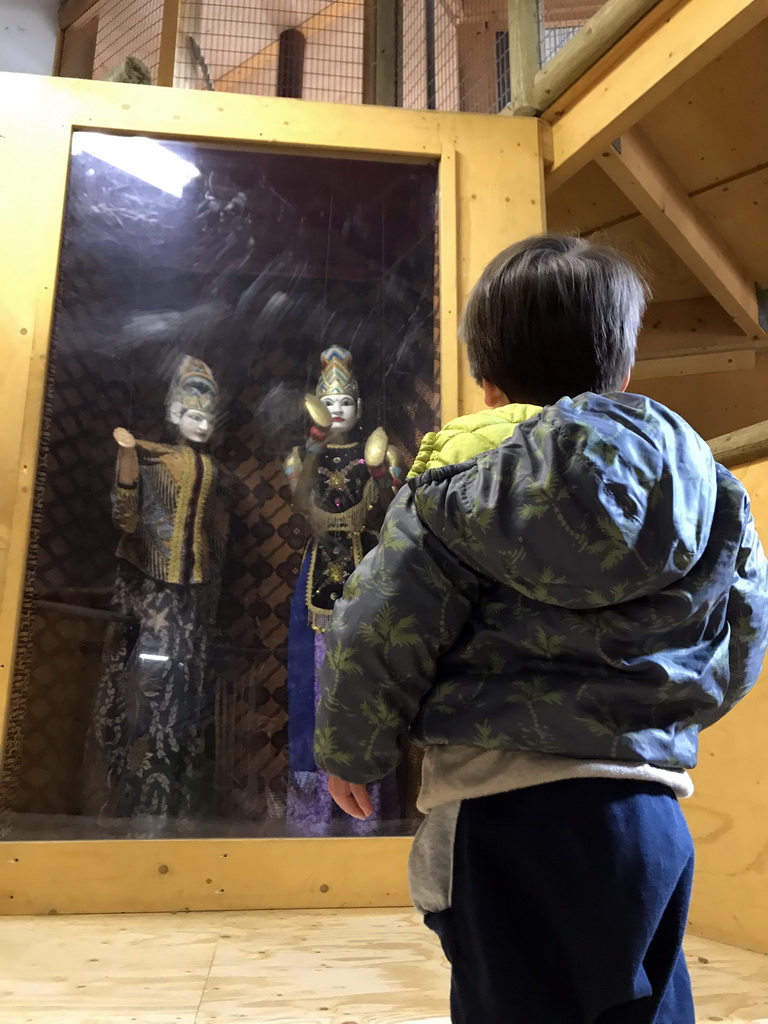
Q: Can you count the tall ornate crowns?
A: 2